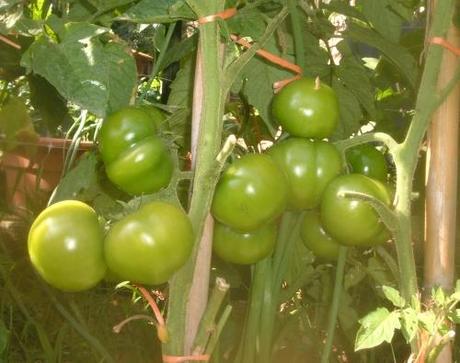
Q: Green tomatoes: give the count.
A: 10